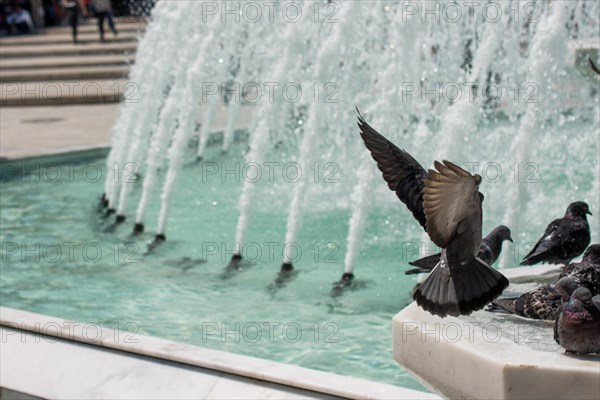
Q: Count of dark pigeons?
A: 6